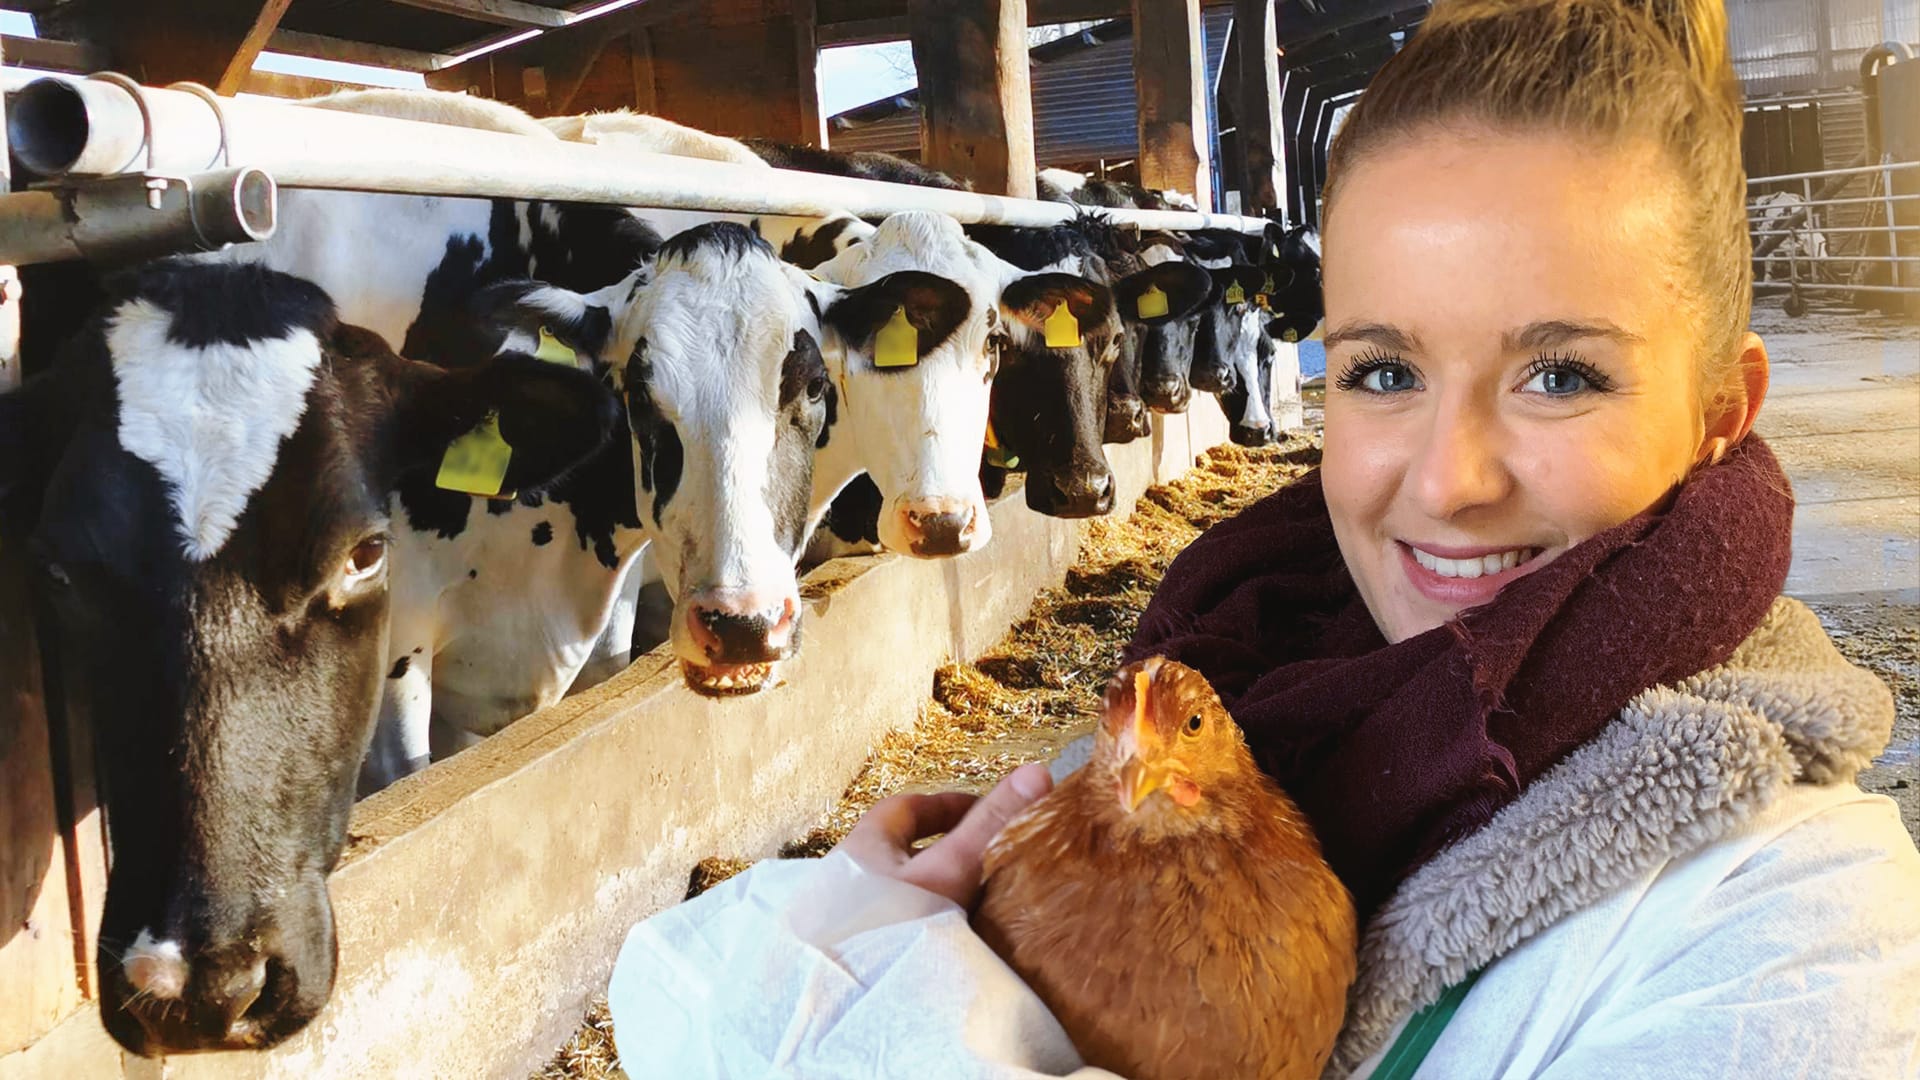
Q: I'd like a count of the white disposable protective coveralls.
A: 1